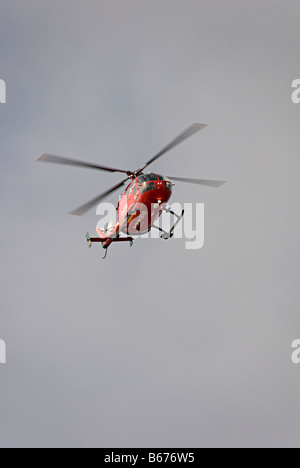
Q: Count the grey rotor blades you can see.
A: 4